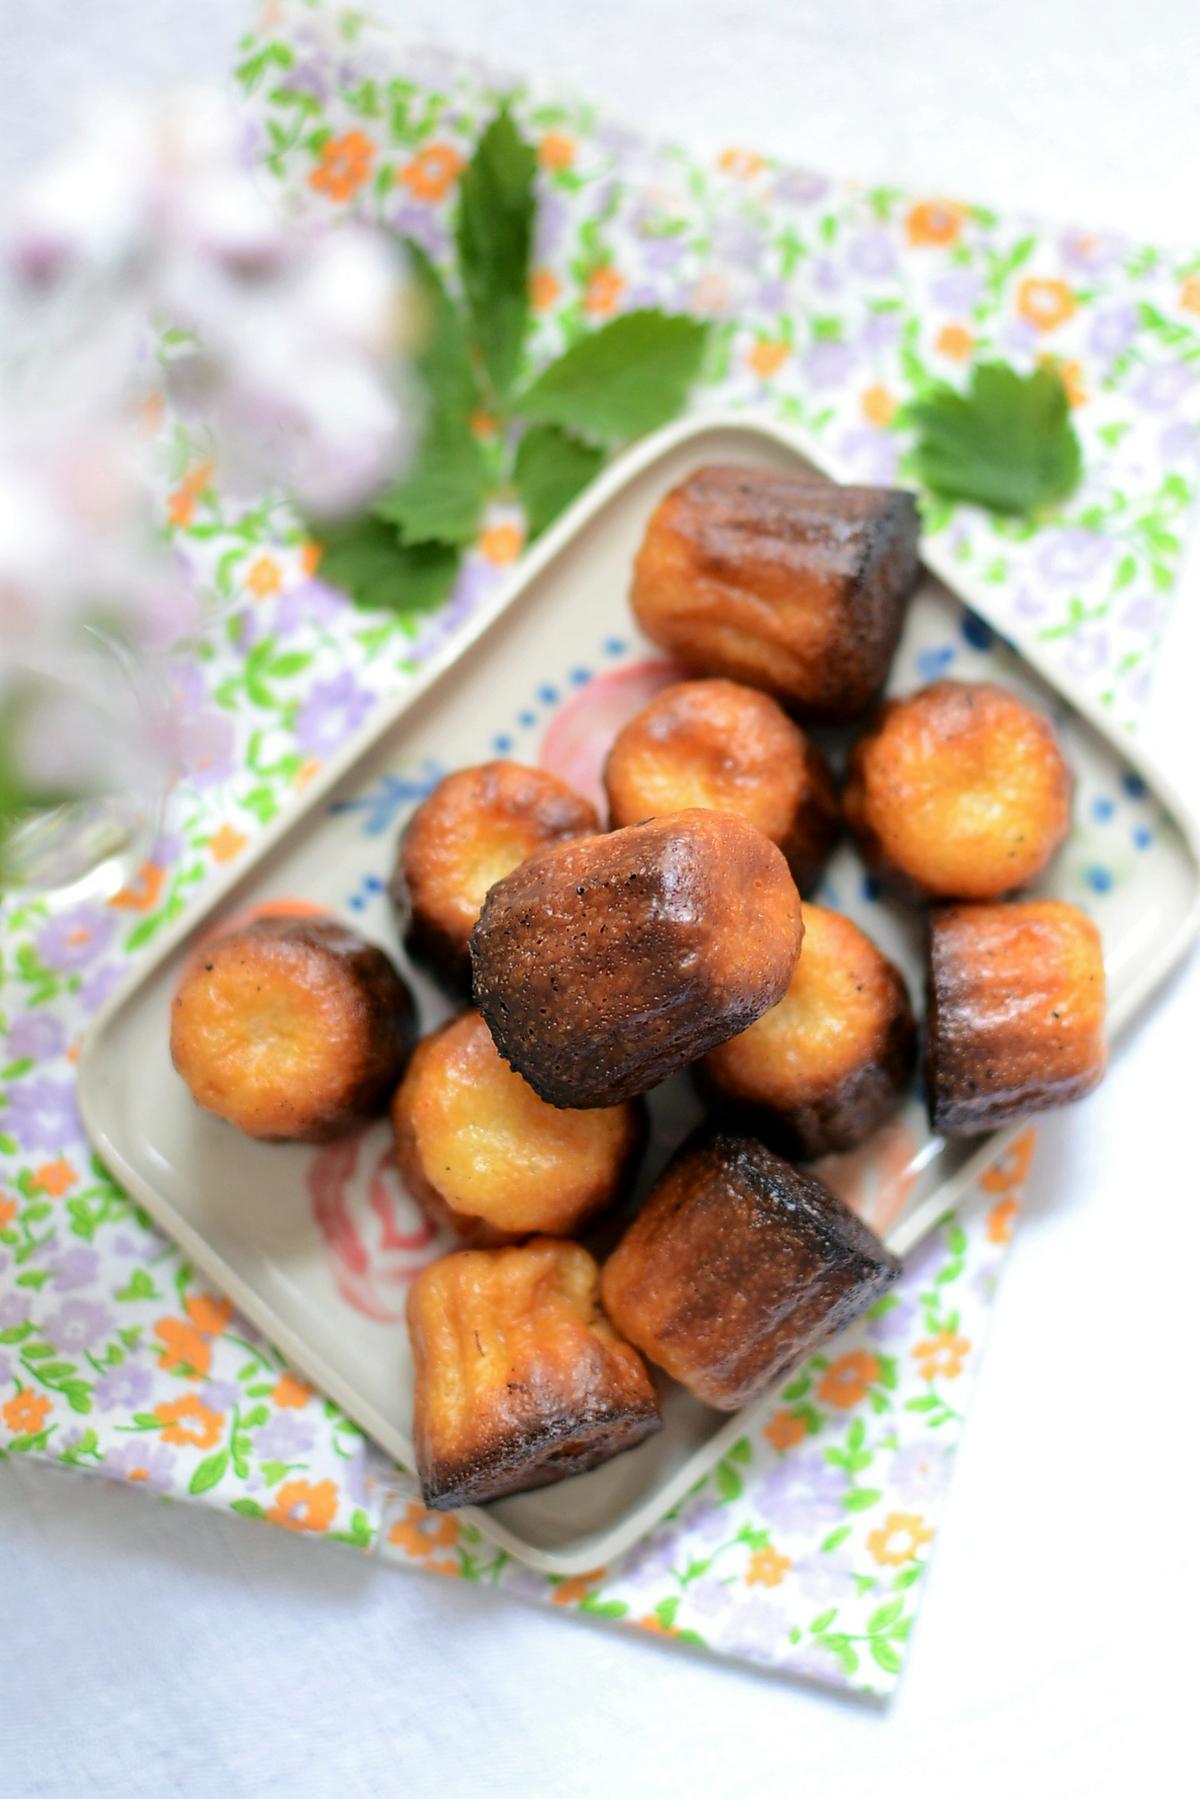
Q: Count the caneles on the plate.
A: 11